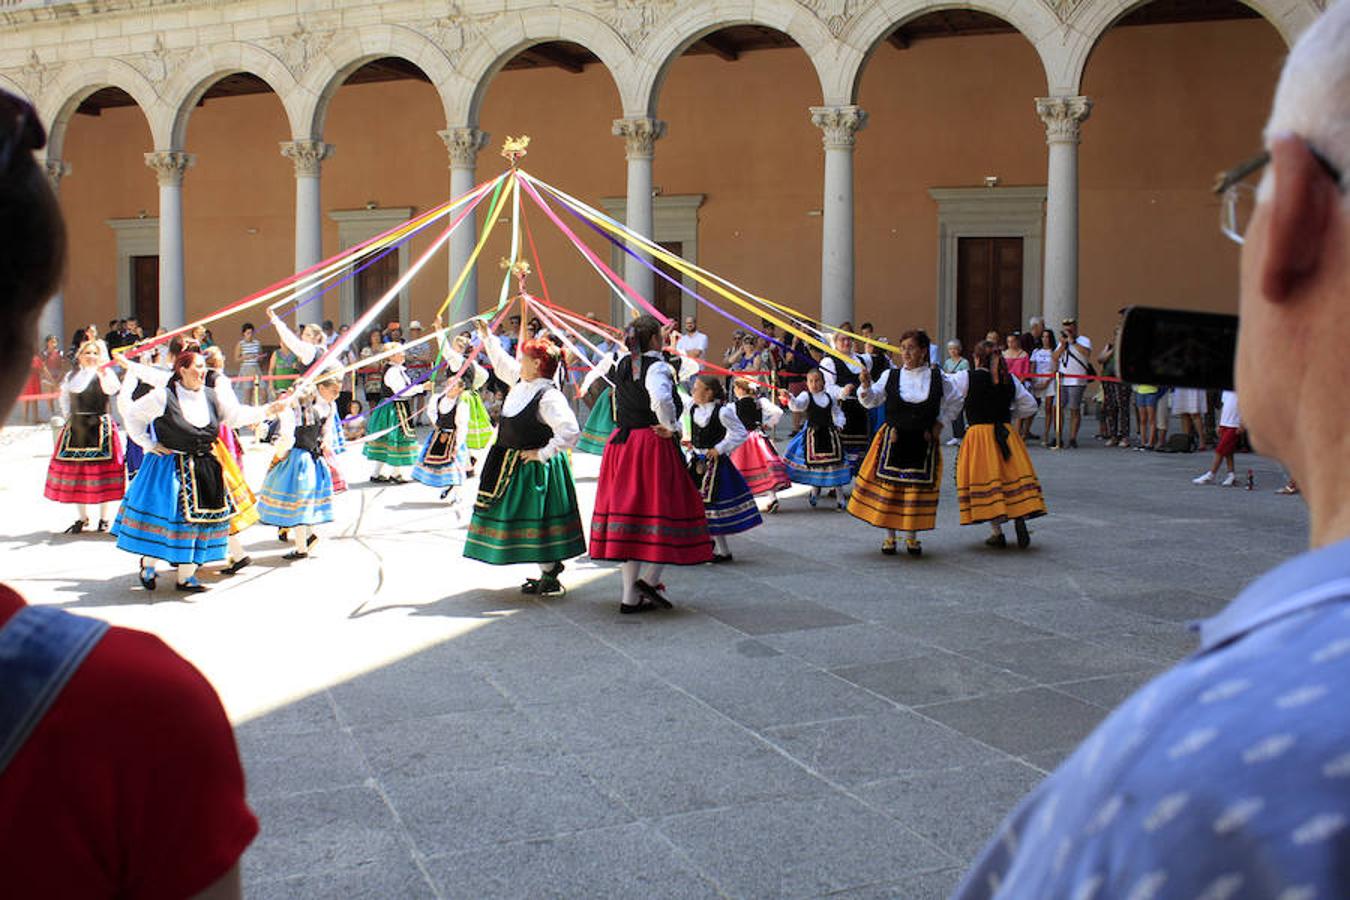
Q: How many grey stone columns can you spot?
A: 7